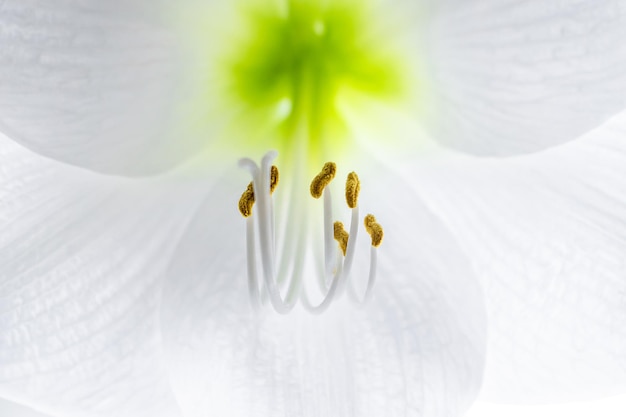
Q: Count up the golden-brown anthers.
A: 6